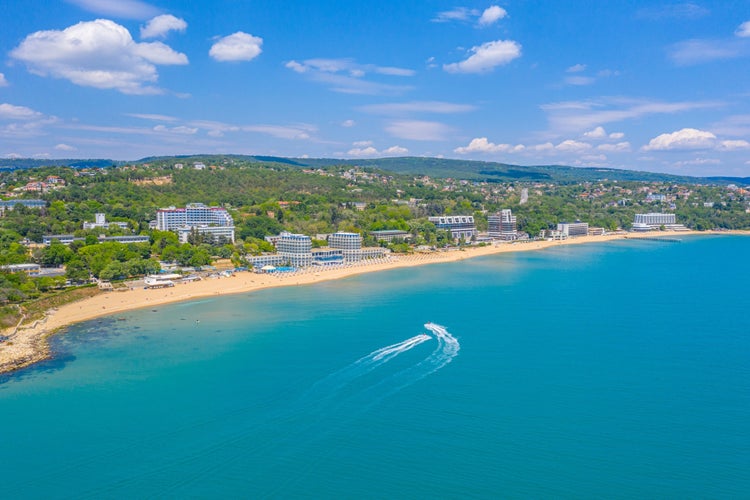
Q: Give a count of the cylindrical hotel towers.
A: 2